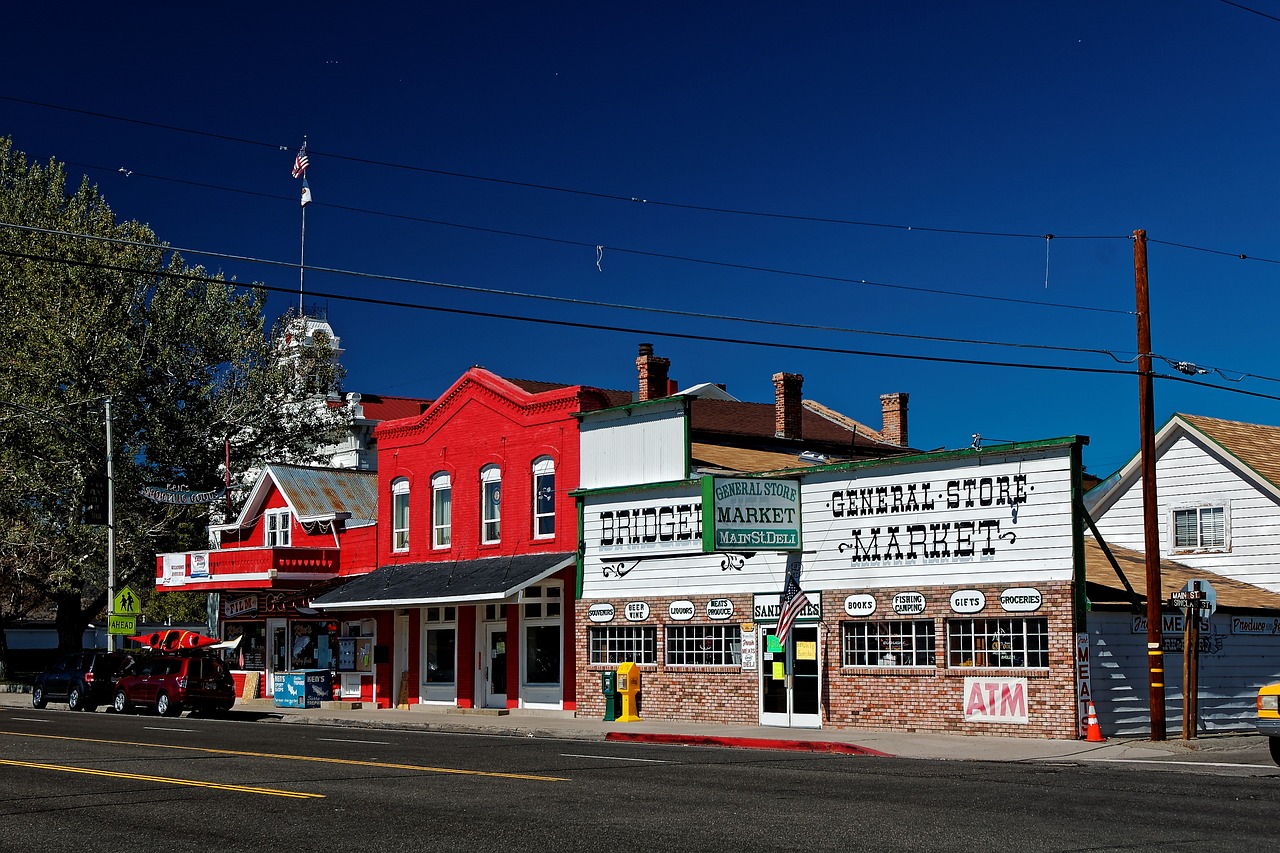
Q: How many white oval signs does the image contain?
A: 8